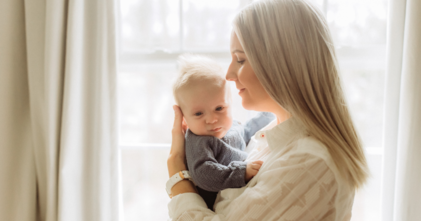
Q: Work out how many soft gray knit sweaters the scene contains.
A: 1